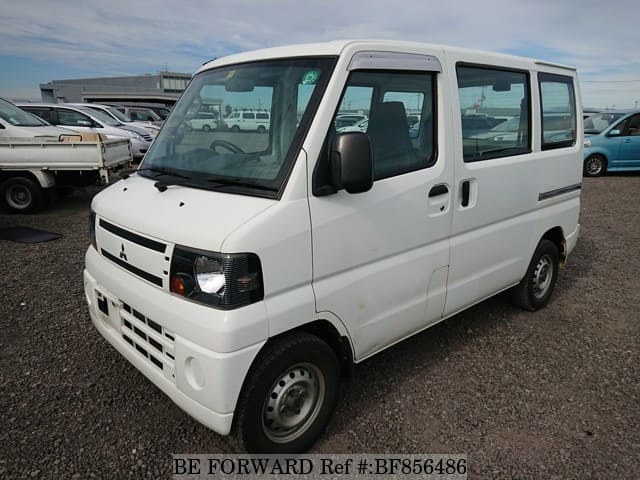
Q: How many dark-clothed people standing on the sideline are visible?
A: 0